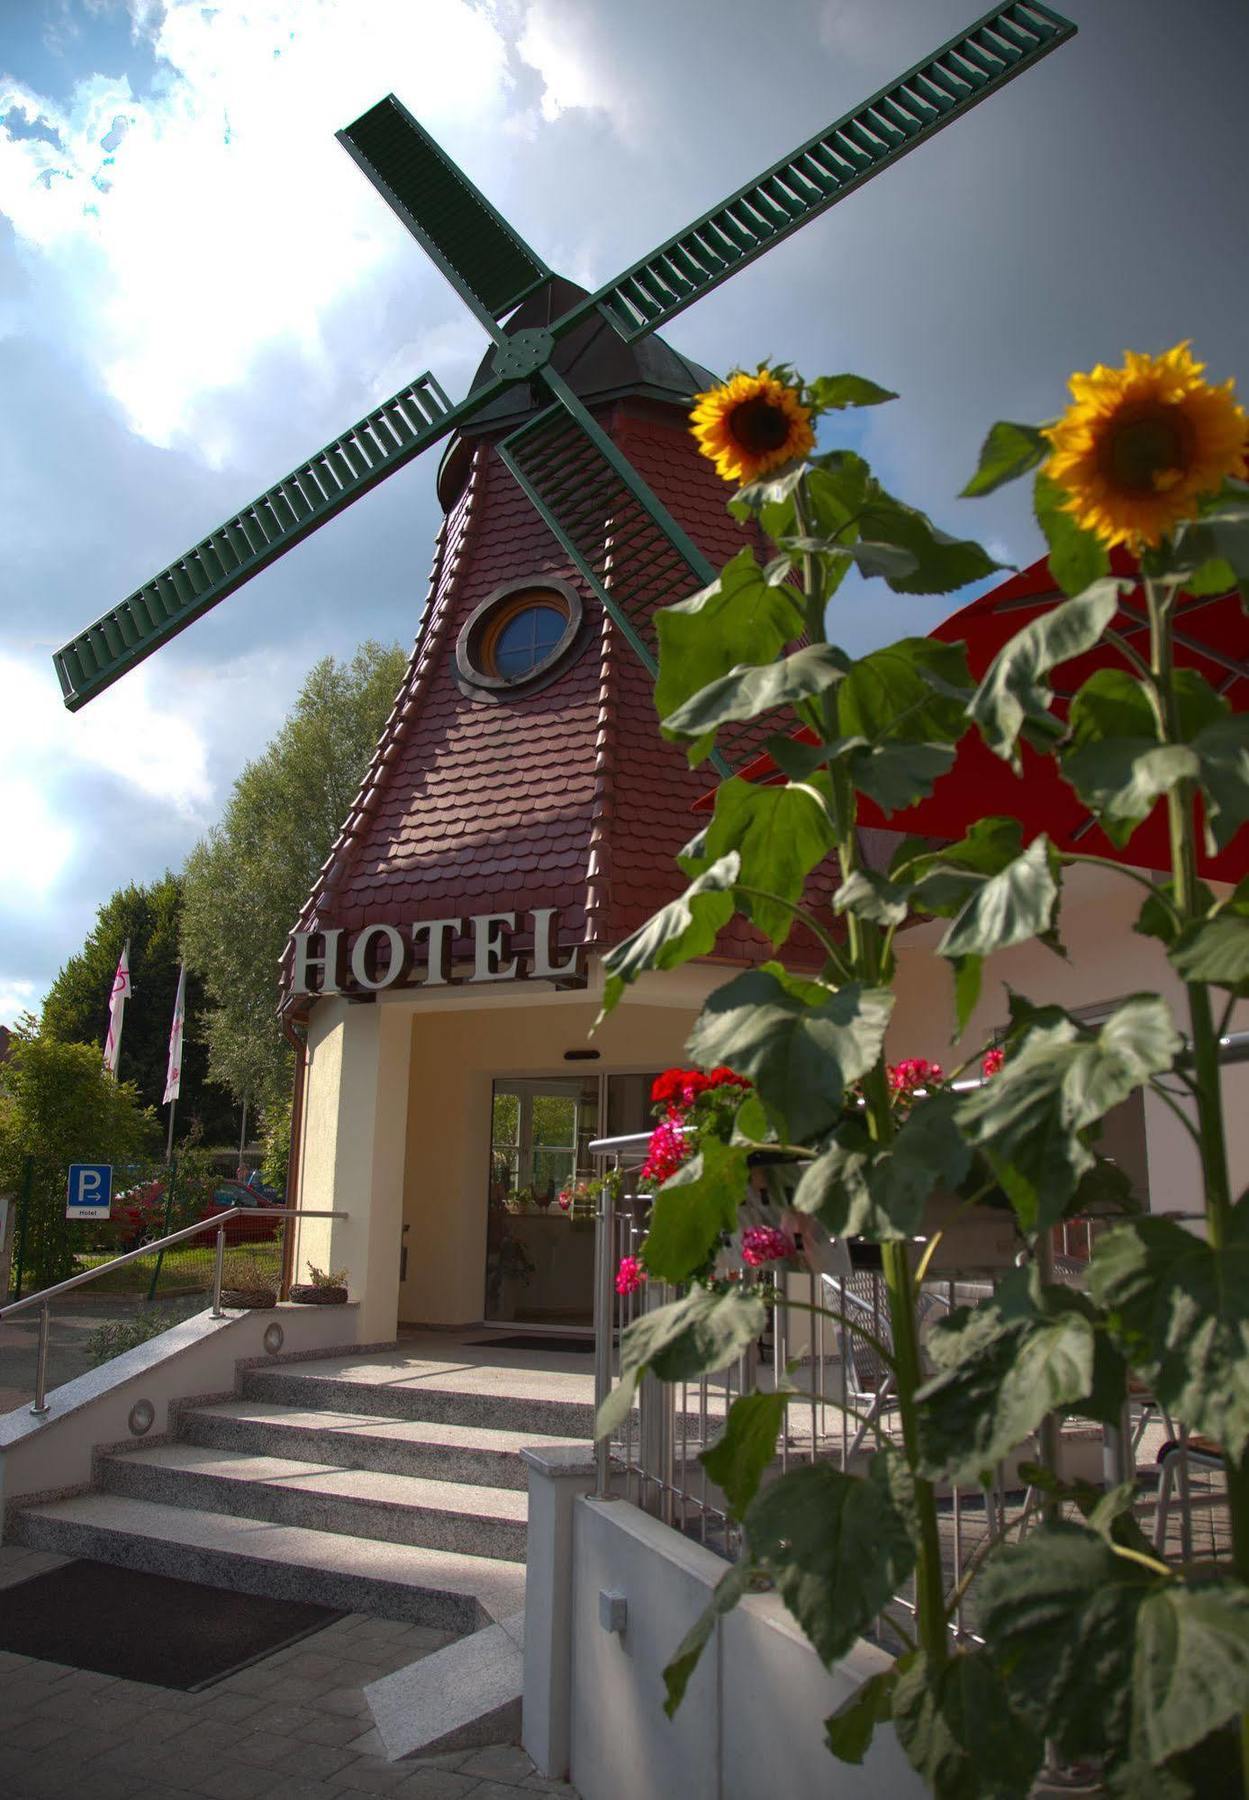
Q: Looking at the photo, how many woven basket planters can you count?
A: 2